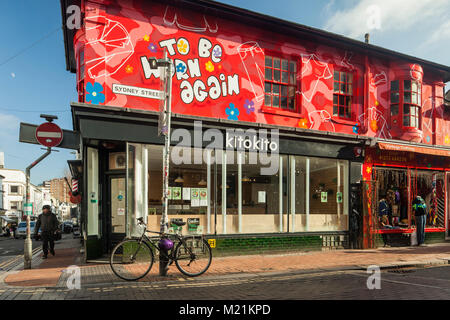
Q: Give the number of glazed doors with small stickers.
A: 1